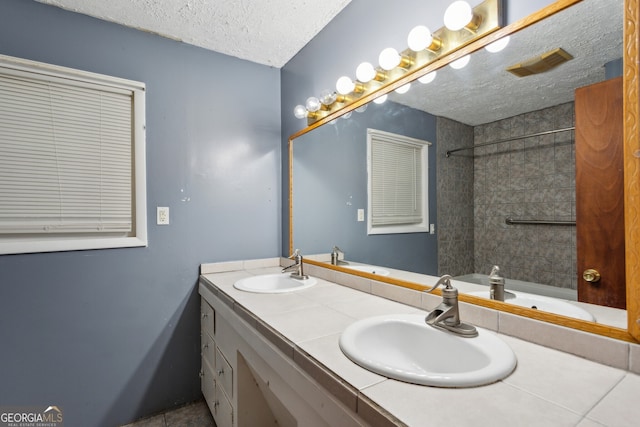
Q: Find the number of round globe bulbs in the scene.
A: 8